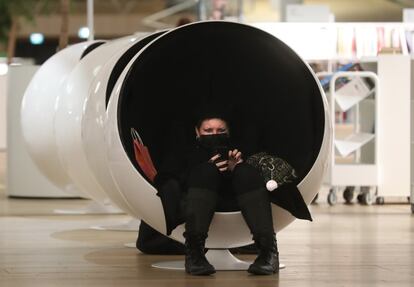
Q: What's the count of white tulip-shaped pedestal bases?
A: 4